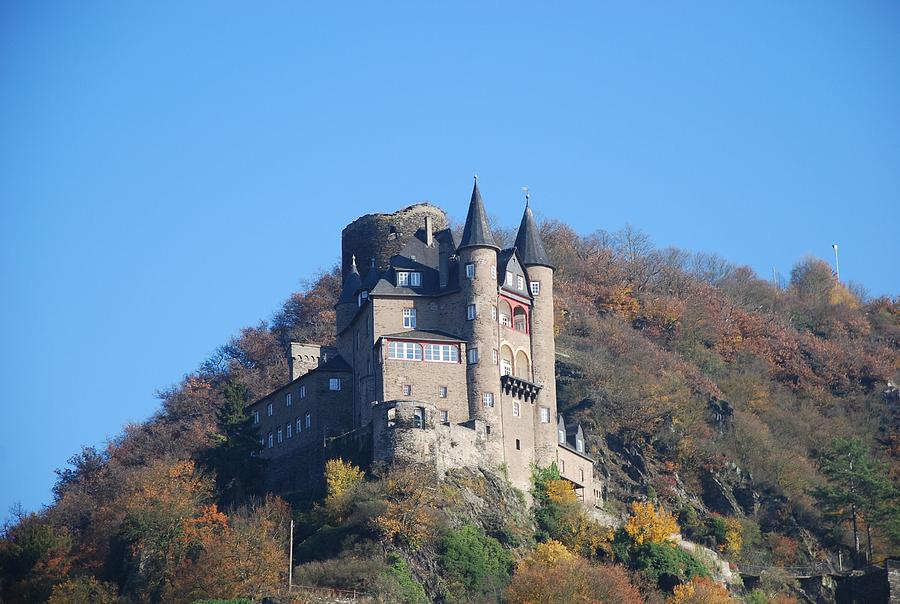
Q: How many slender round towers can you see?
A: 2